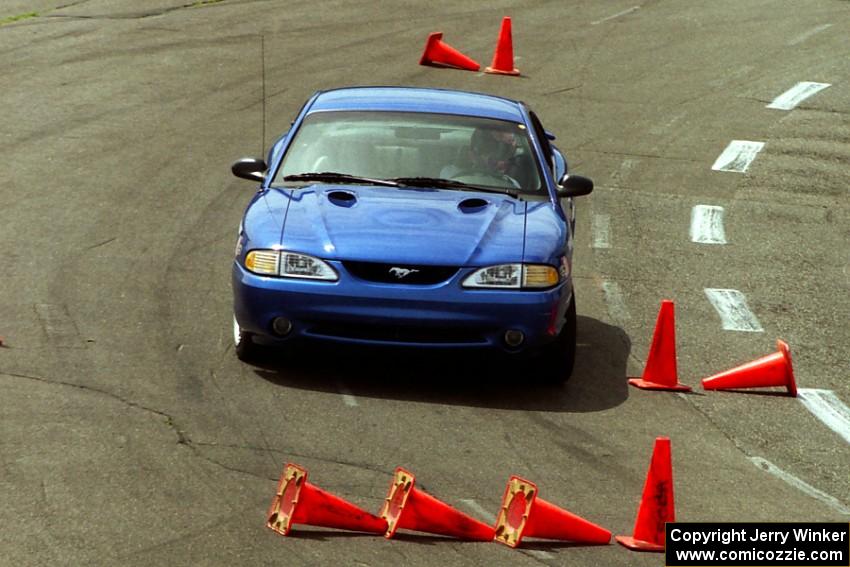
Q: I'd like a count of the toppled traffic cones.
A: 5